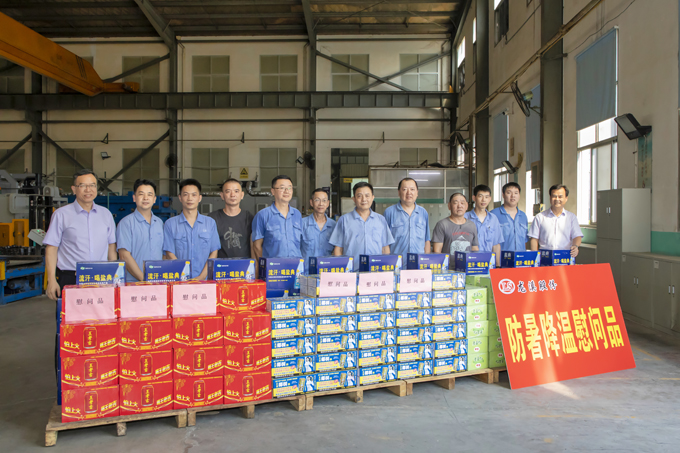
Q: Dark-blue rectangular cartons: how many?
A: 10